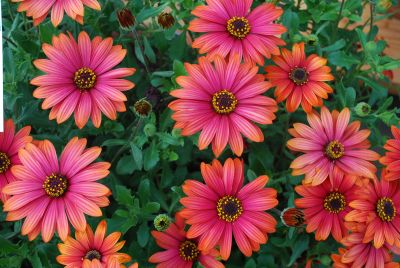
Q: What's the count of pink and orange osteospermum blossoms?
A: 15